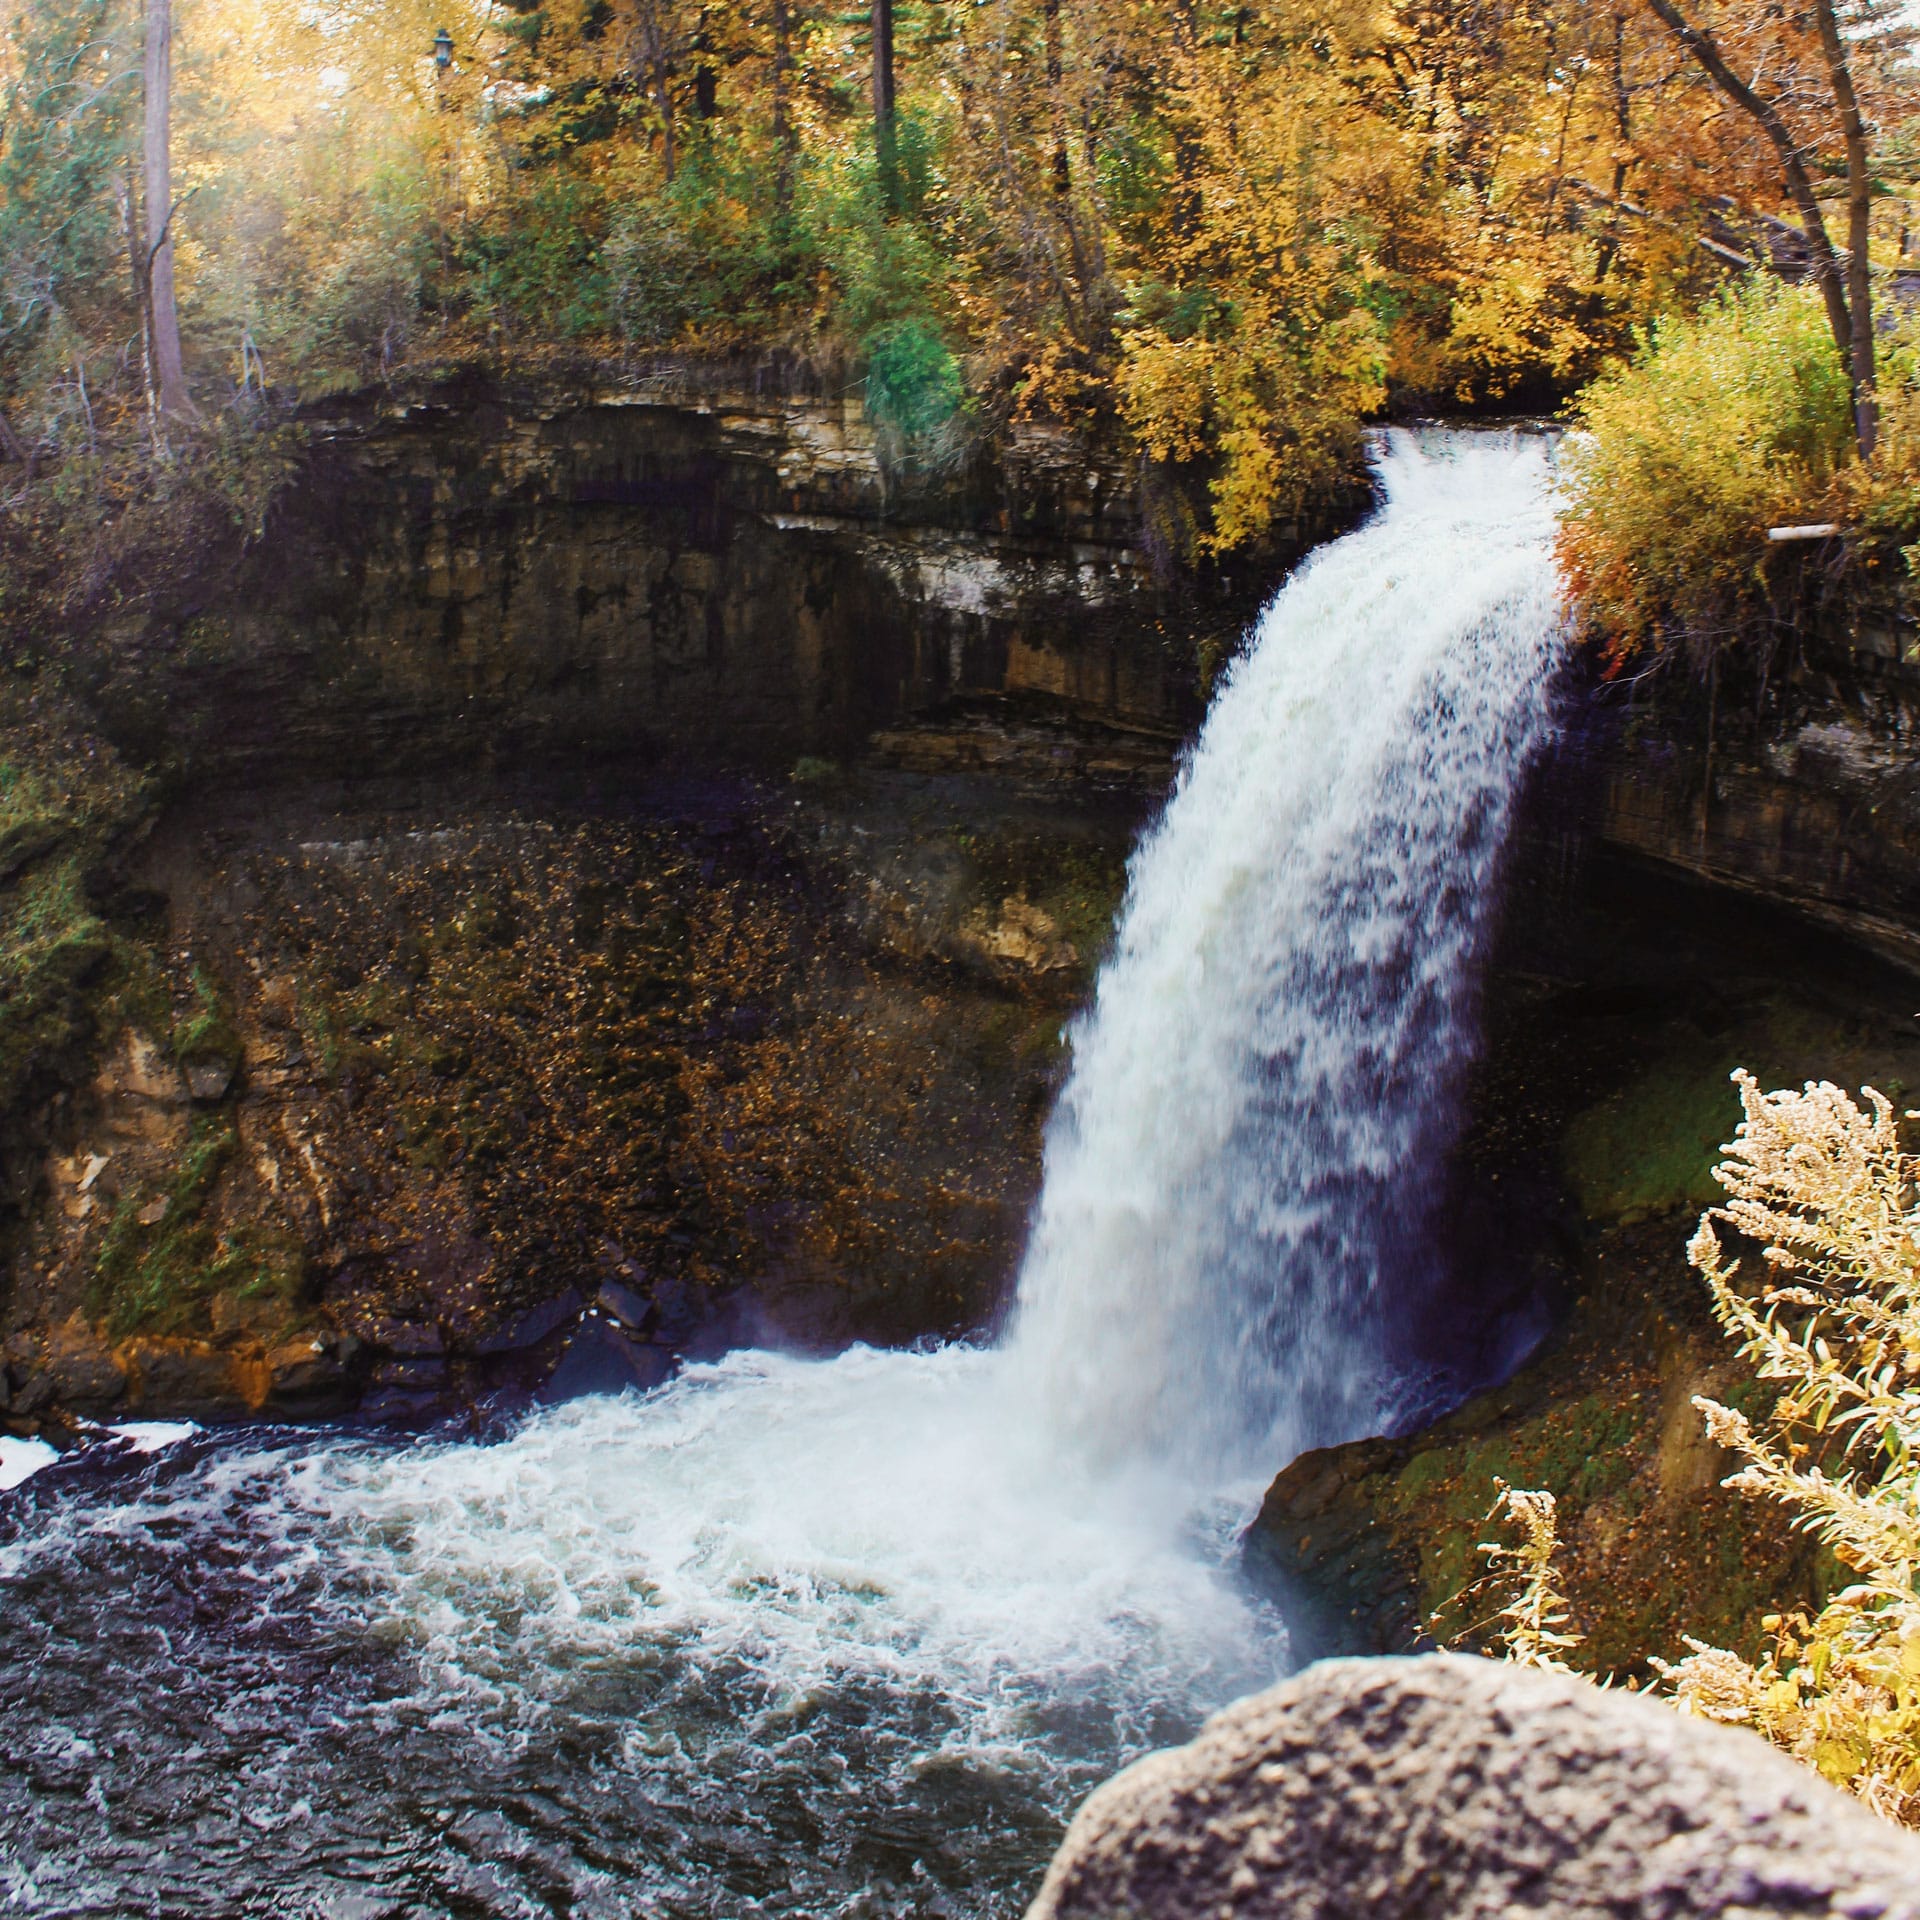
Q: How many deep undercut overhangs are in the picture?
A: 2